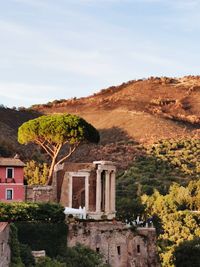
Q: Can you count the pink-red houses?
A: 1